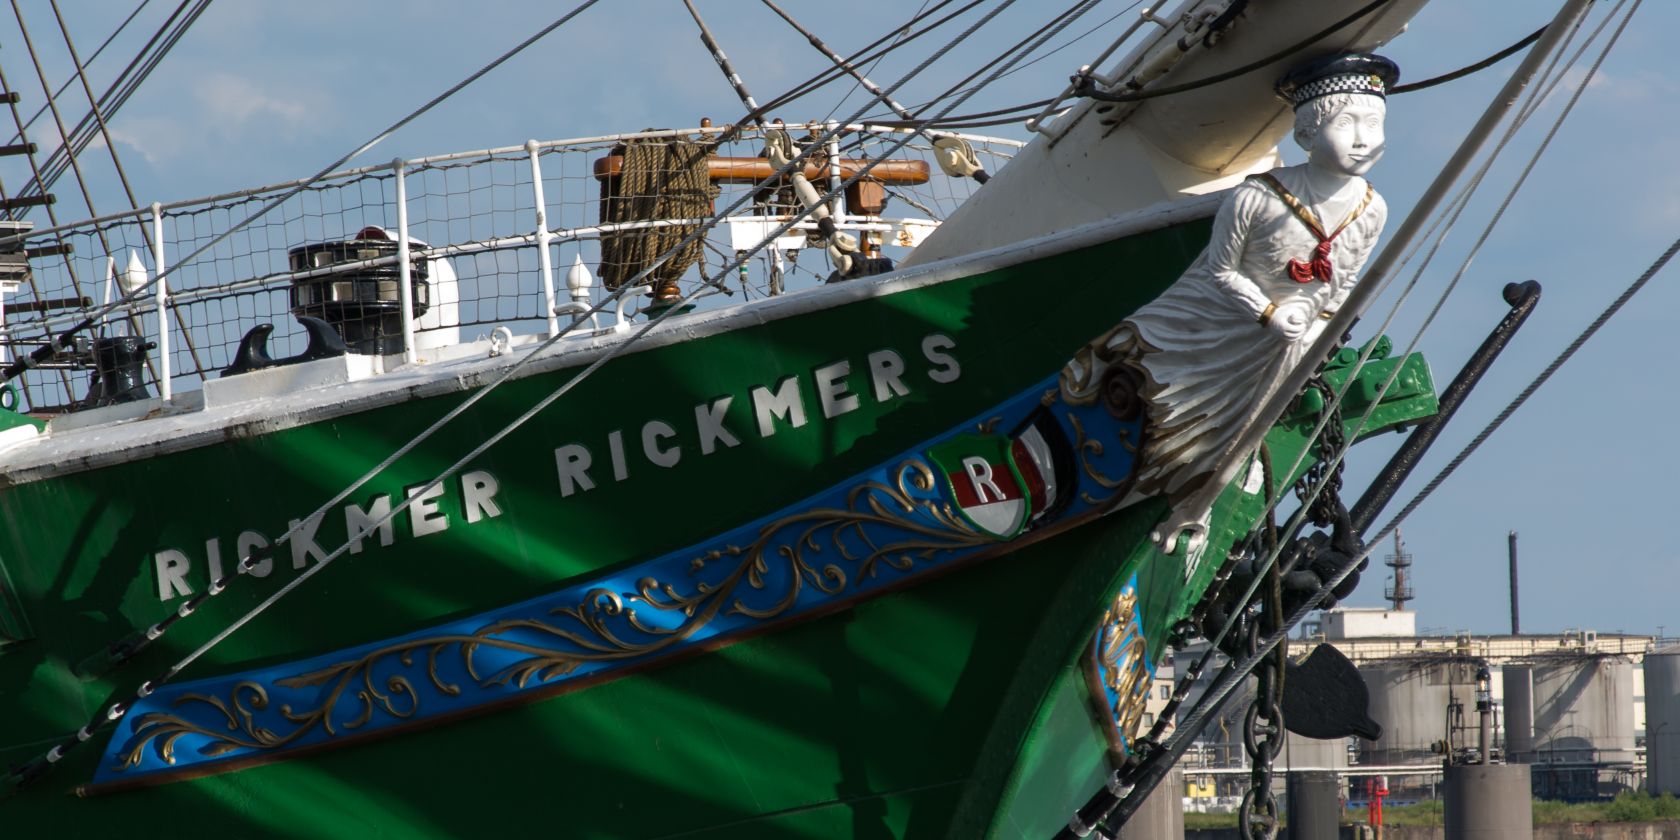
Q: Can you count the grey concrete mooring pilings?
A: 3